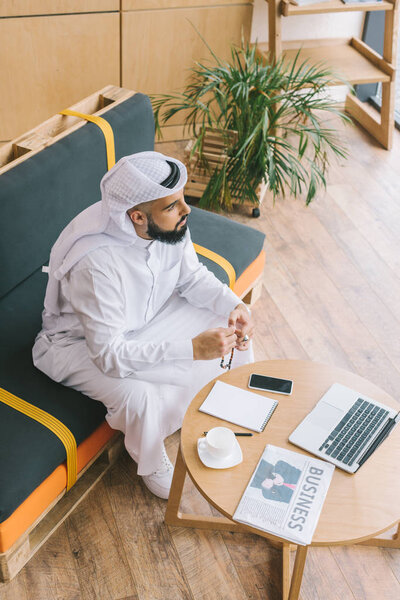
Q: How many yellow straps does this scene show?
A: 3